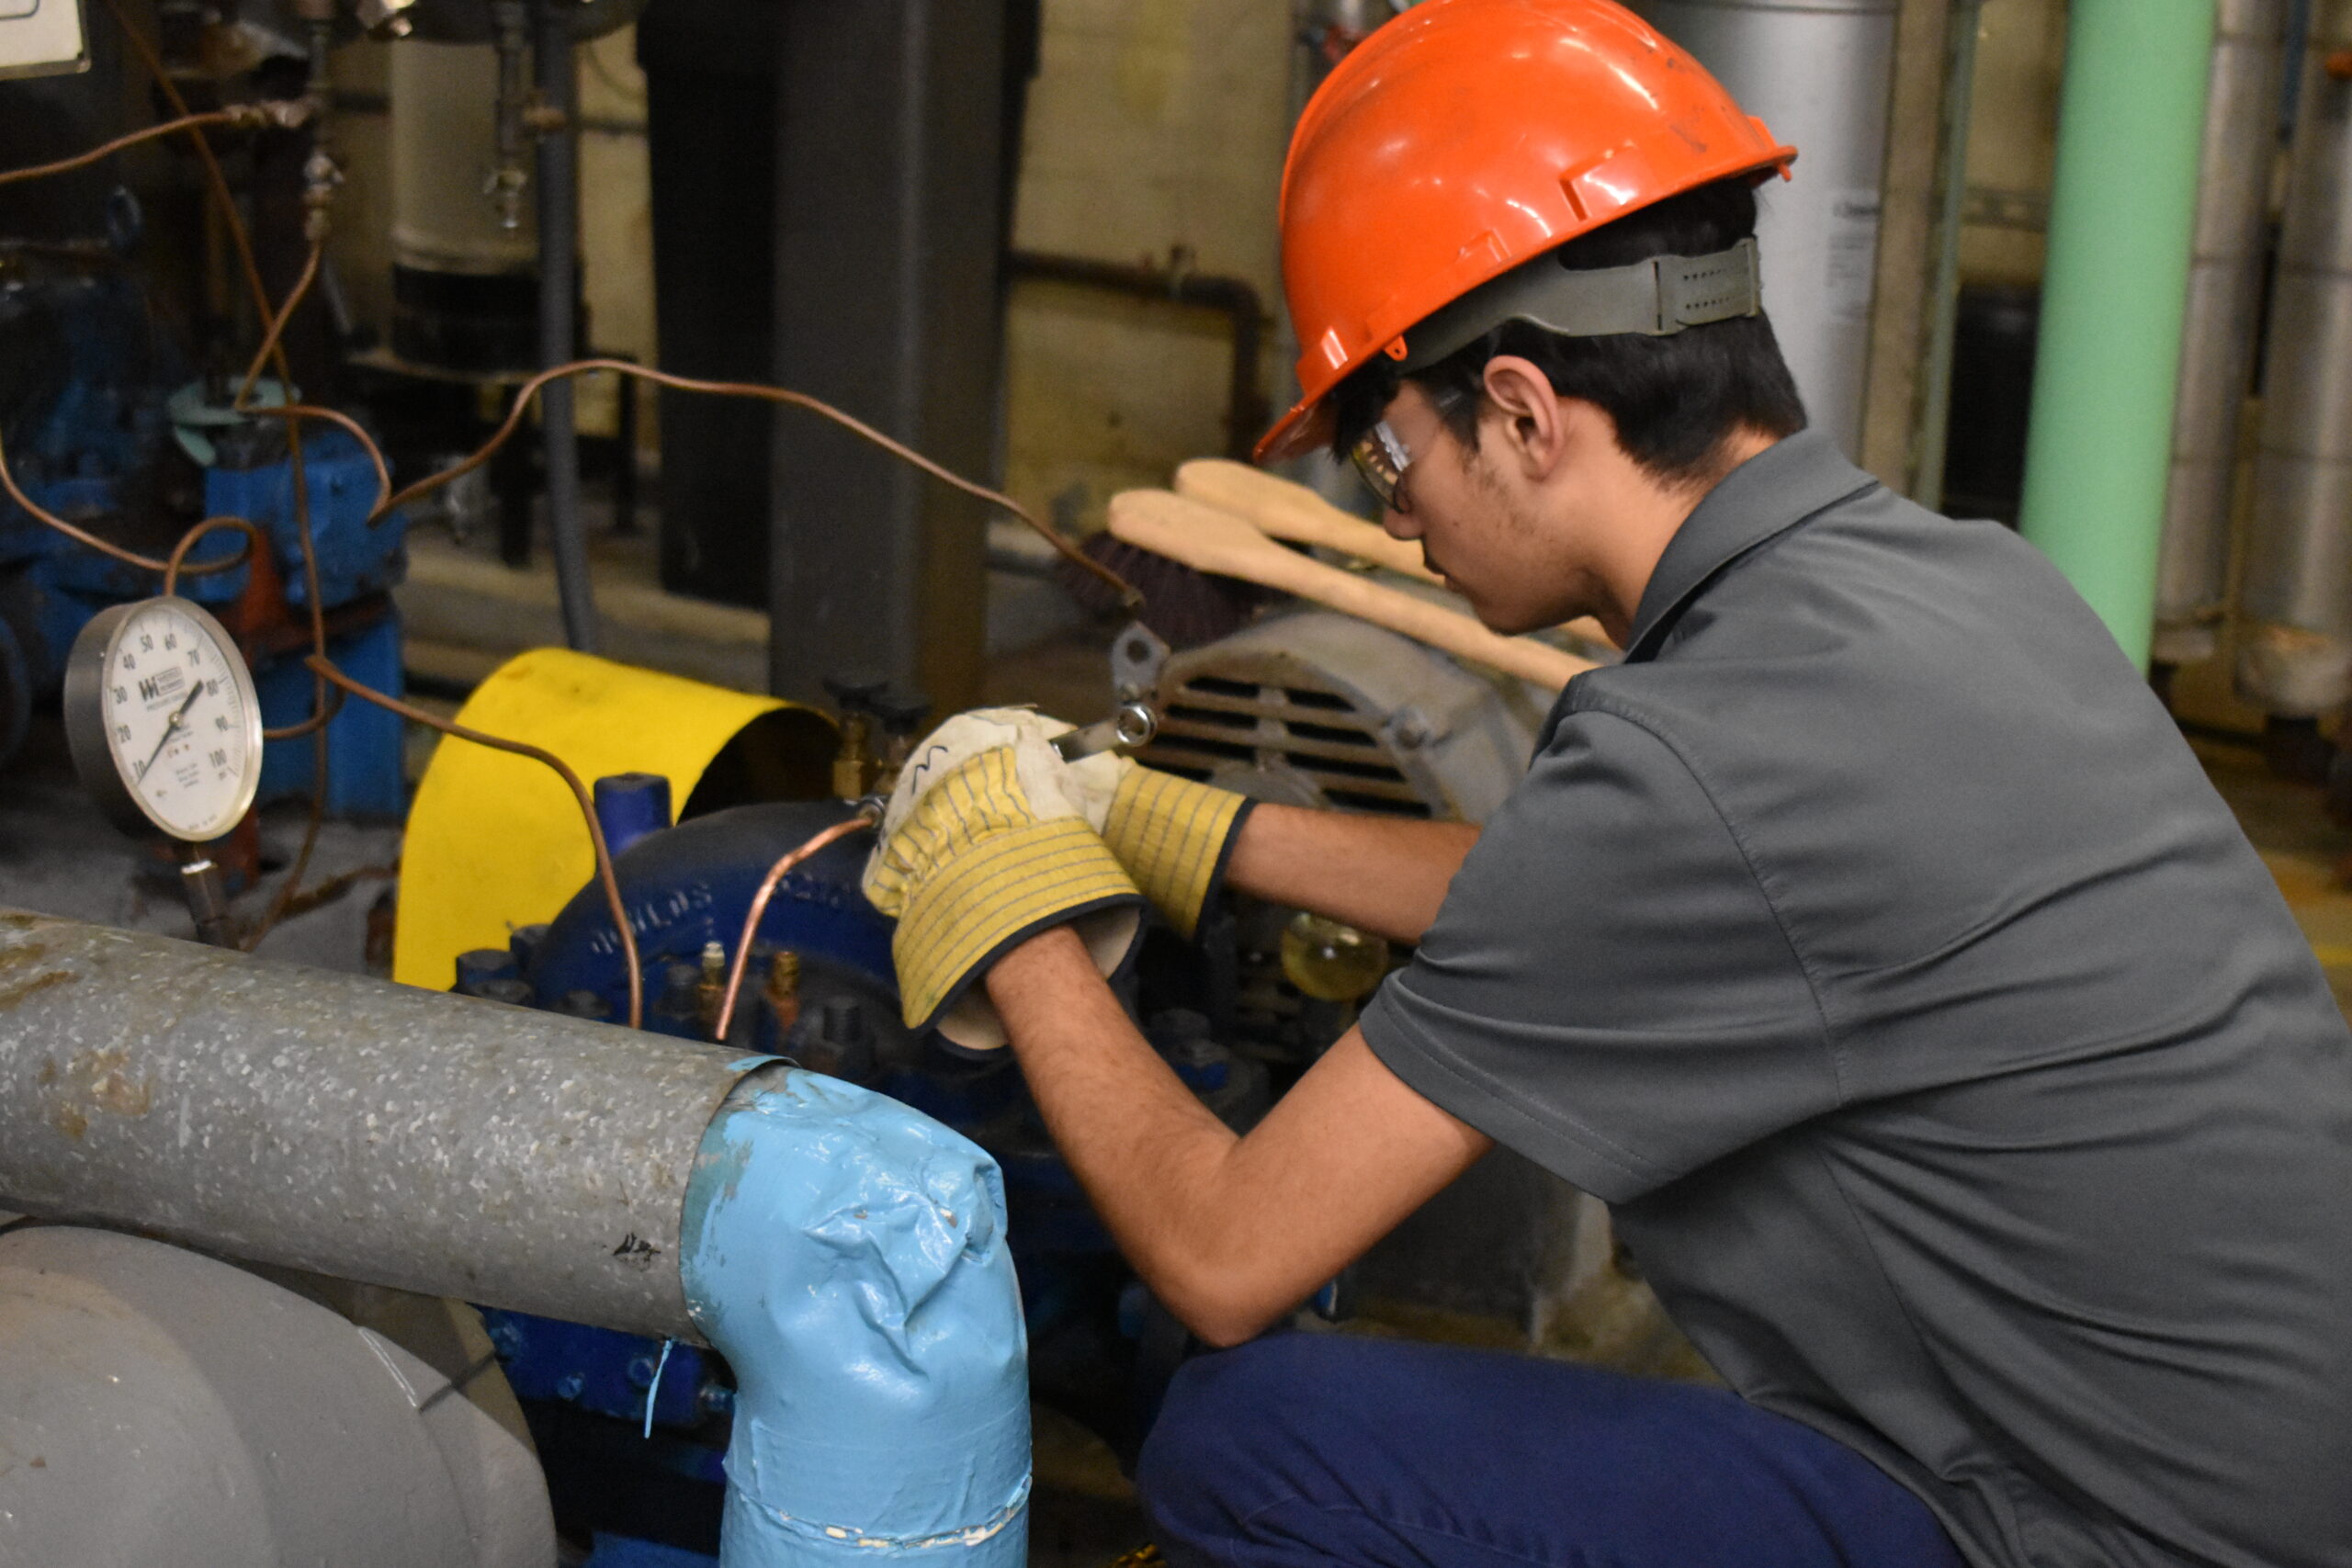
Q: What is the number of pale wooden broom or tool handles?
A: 2